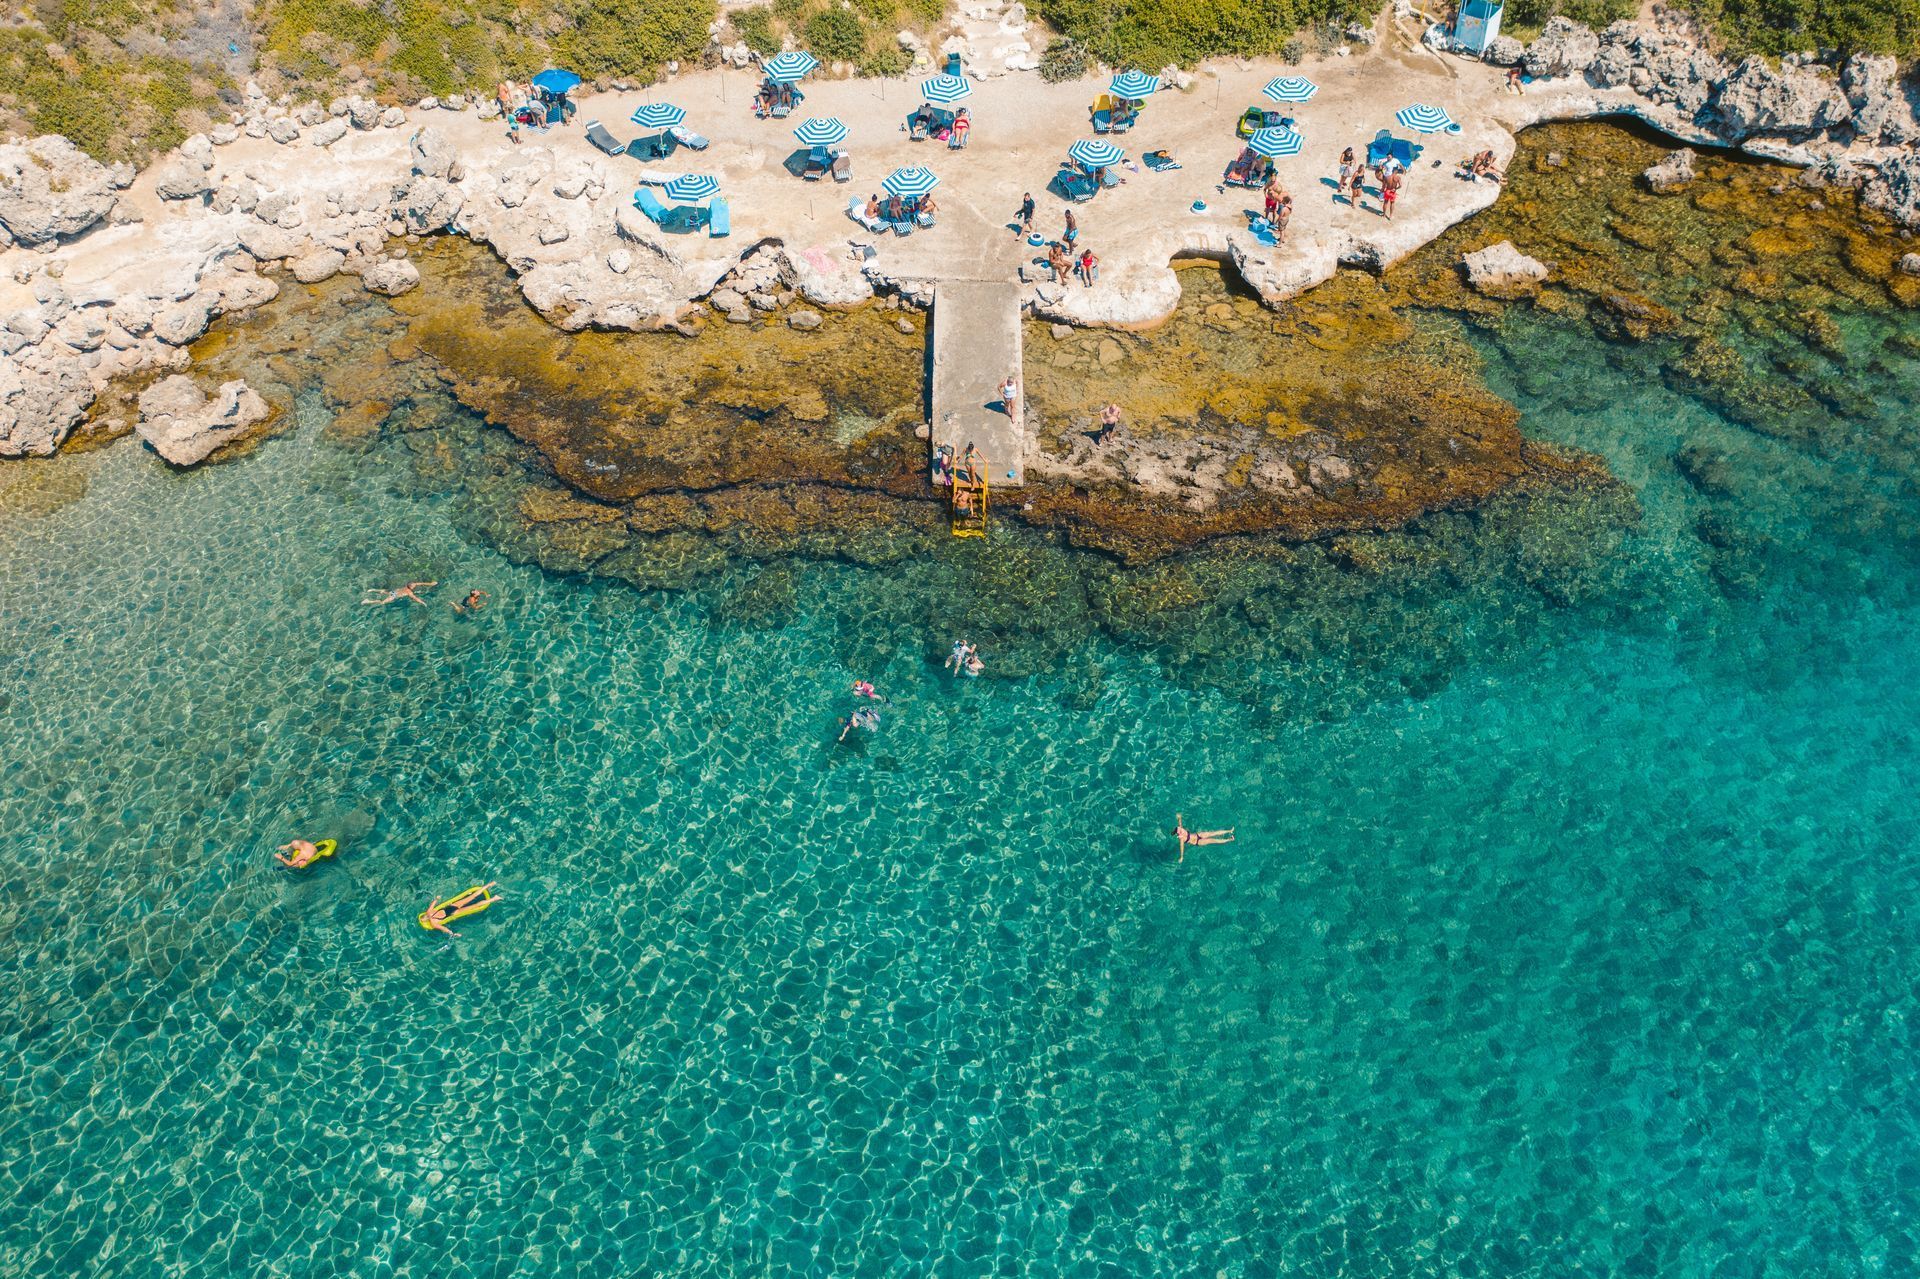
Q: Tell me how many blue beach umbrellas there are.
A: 12